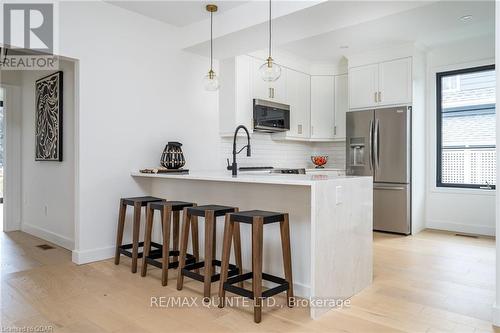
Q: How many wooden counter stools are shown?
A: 4